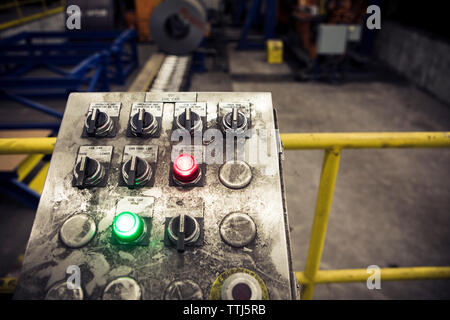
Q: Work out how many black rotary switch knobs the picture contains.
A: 7